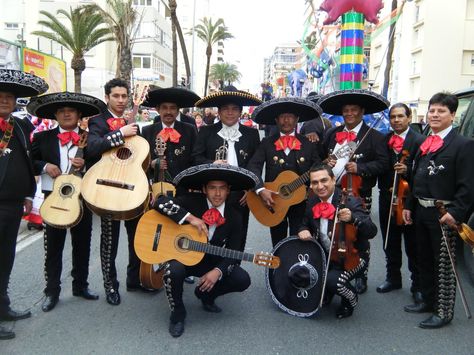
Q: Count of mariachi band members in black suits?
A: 11